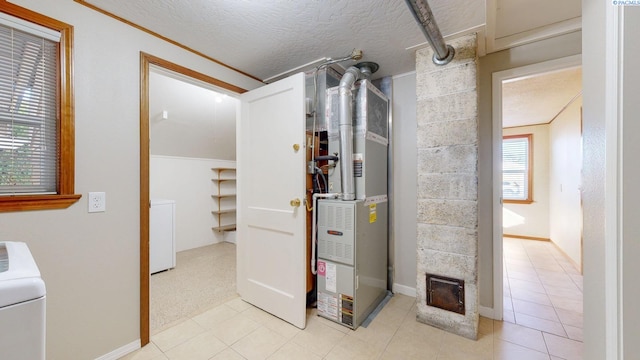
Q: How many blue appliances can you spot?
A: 0